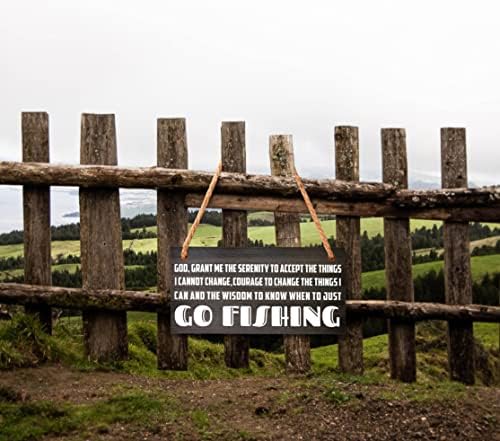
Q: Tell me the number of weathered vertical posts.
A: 8